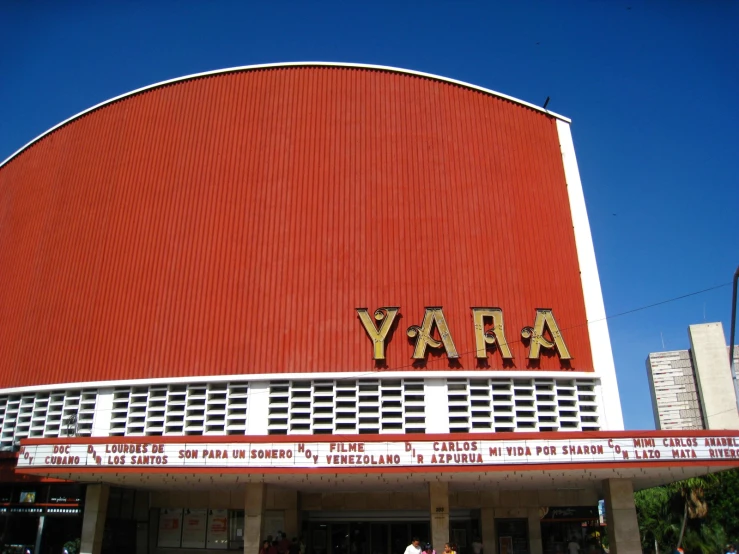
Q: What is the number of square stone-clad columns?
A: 4